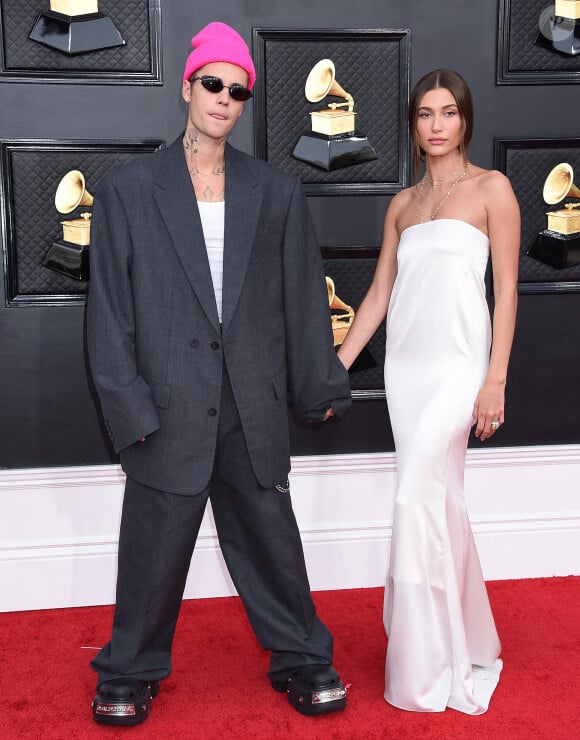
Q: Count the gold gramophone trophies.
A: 6